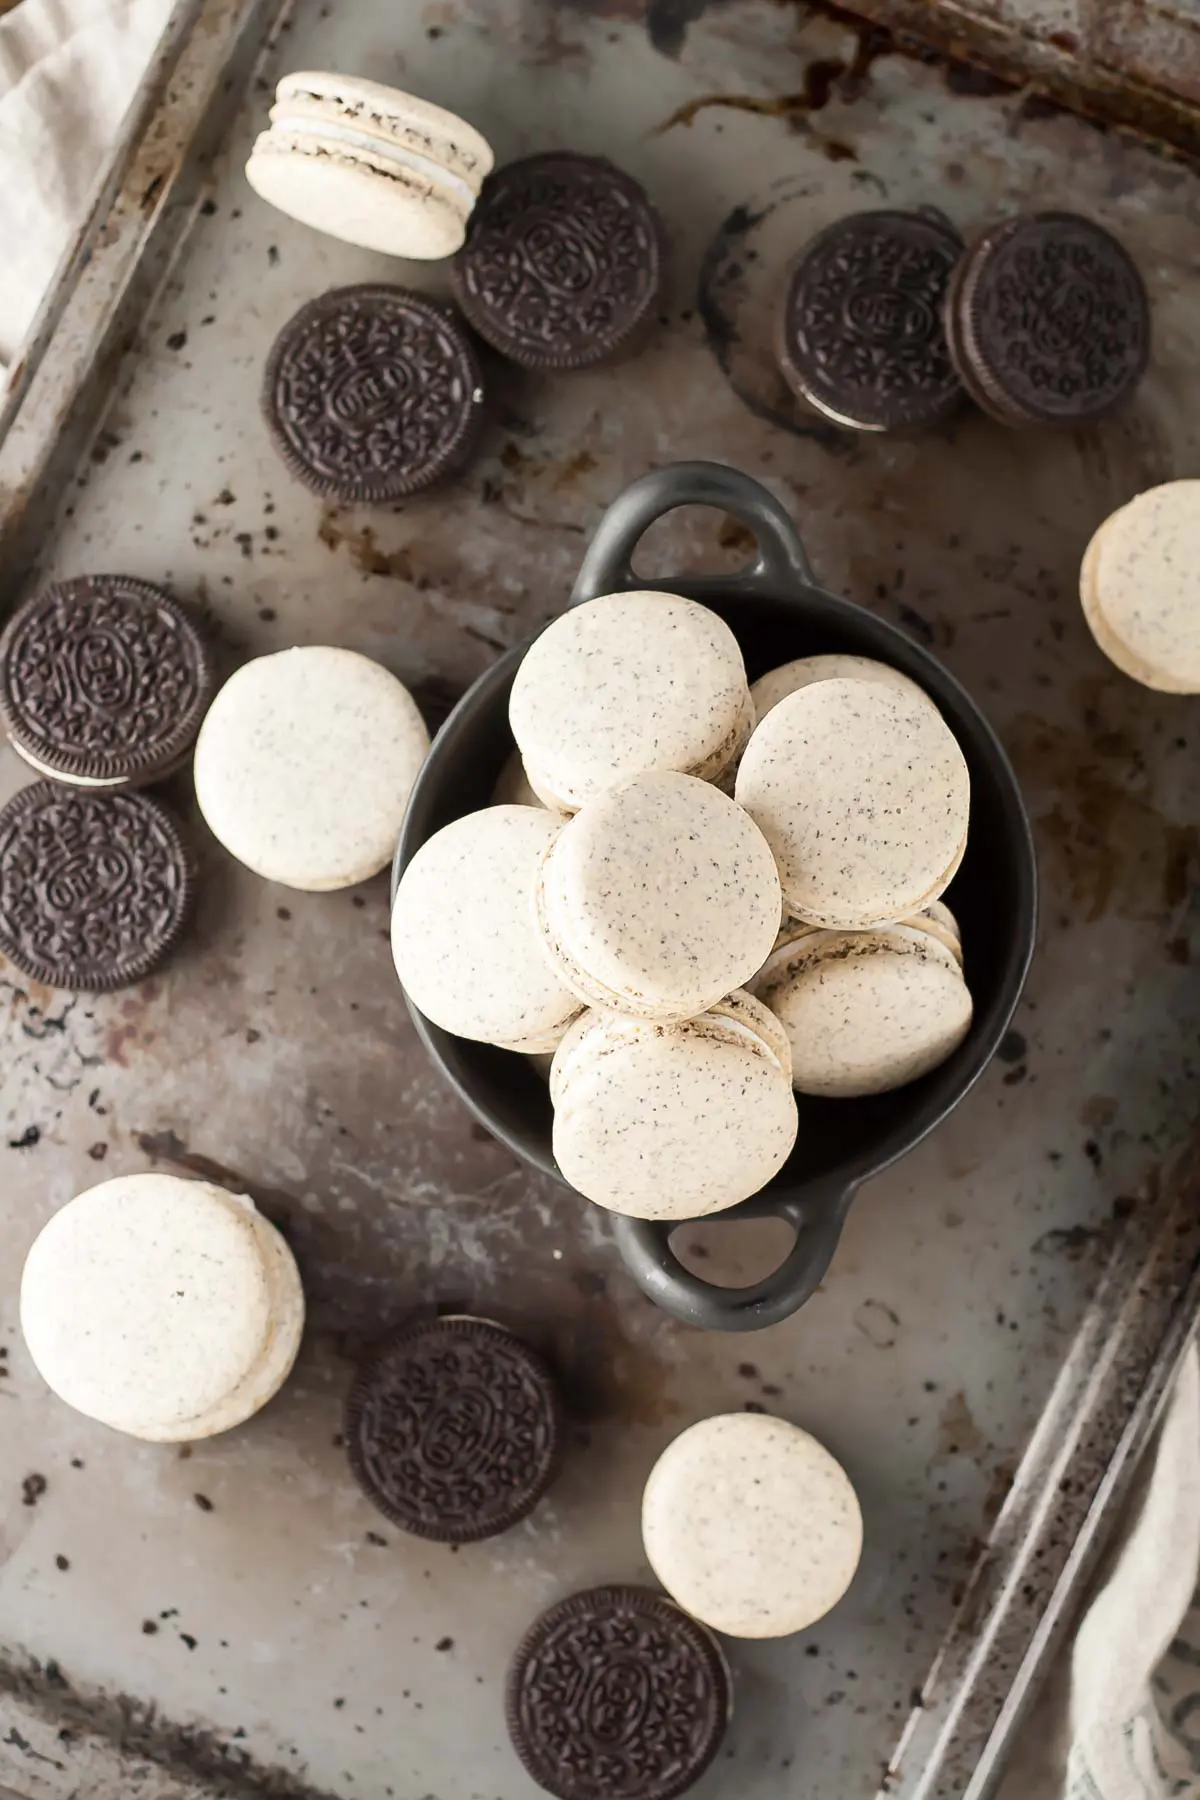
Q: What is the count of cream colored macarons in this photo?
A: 13